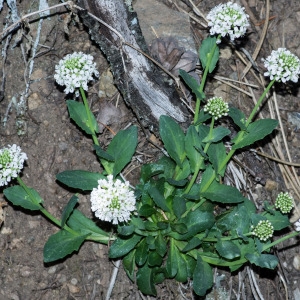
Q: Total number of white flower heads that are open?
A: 5